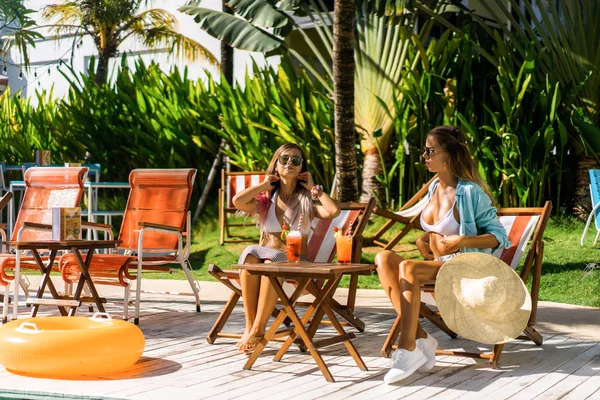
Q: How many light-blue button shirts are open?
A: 1